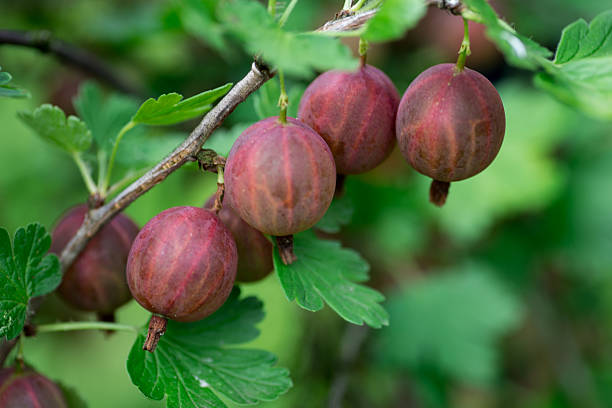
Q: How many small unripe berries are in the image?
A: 0